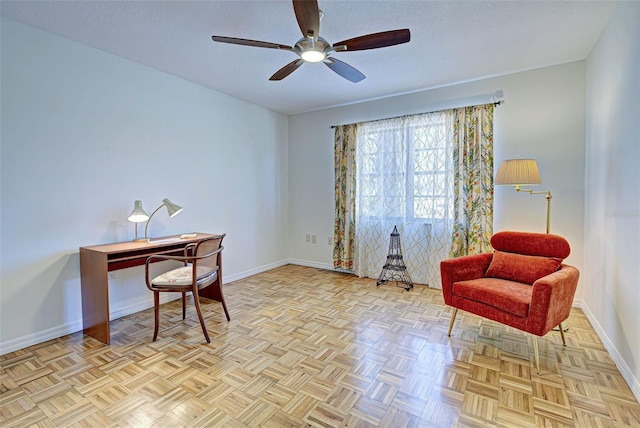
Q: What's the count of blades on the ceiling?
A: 5